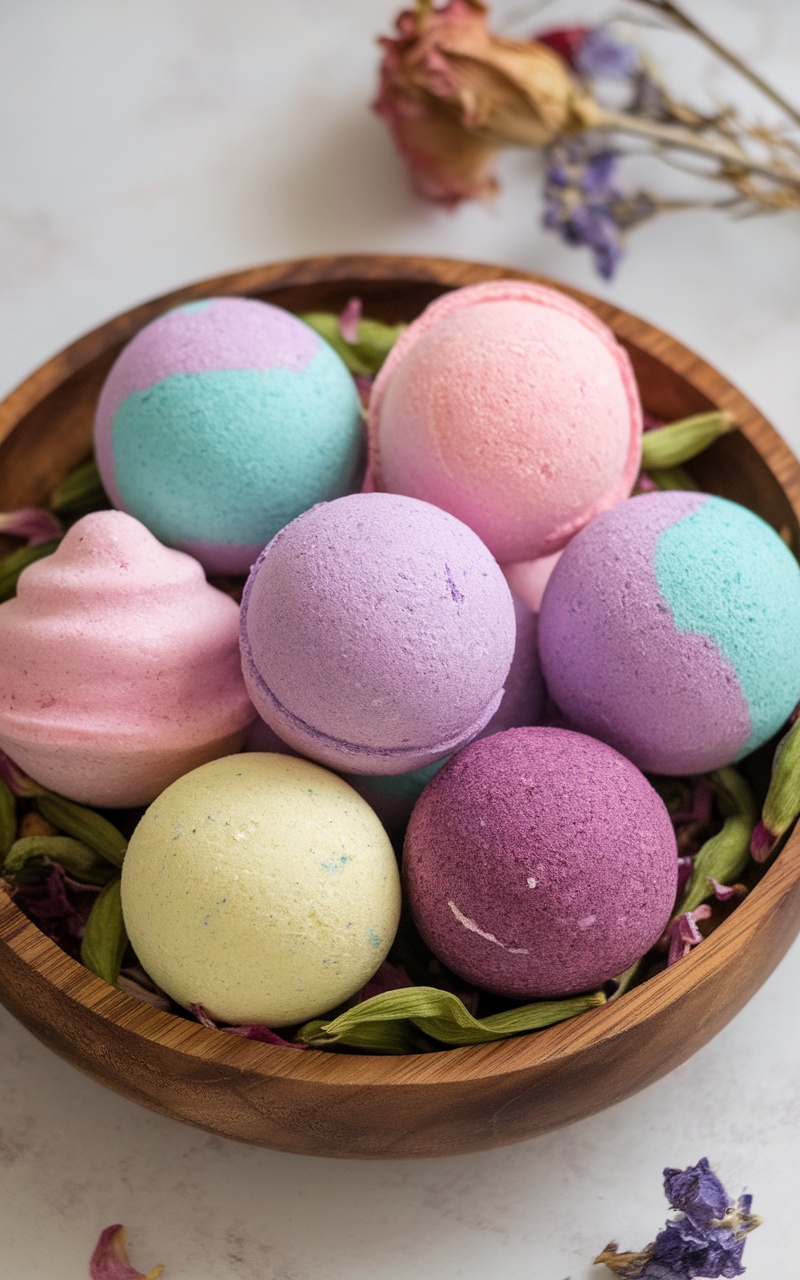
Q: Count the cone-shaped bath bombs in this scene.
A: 1